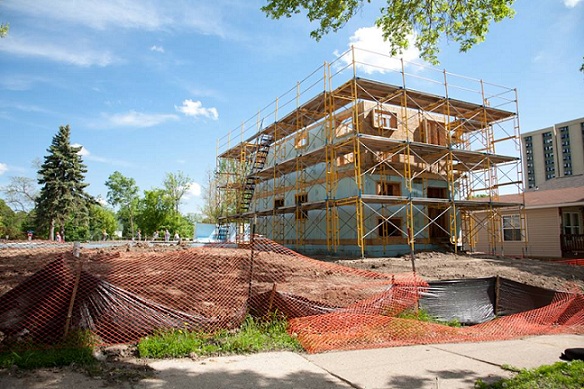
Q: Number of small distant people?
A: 6